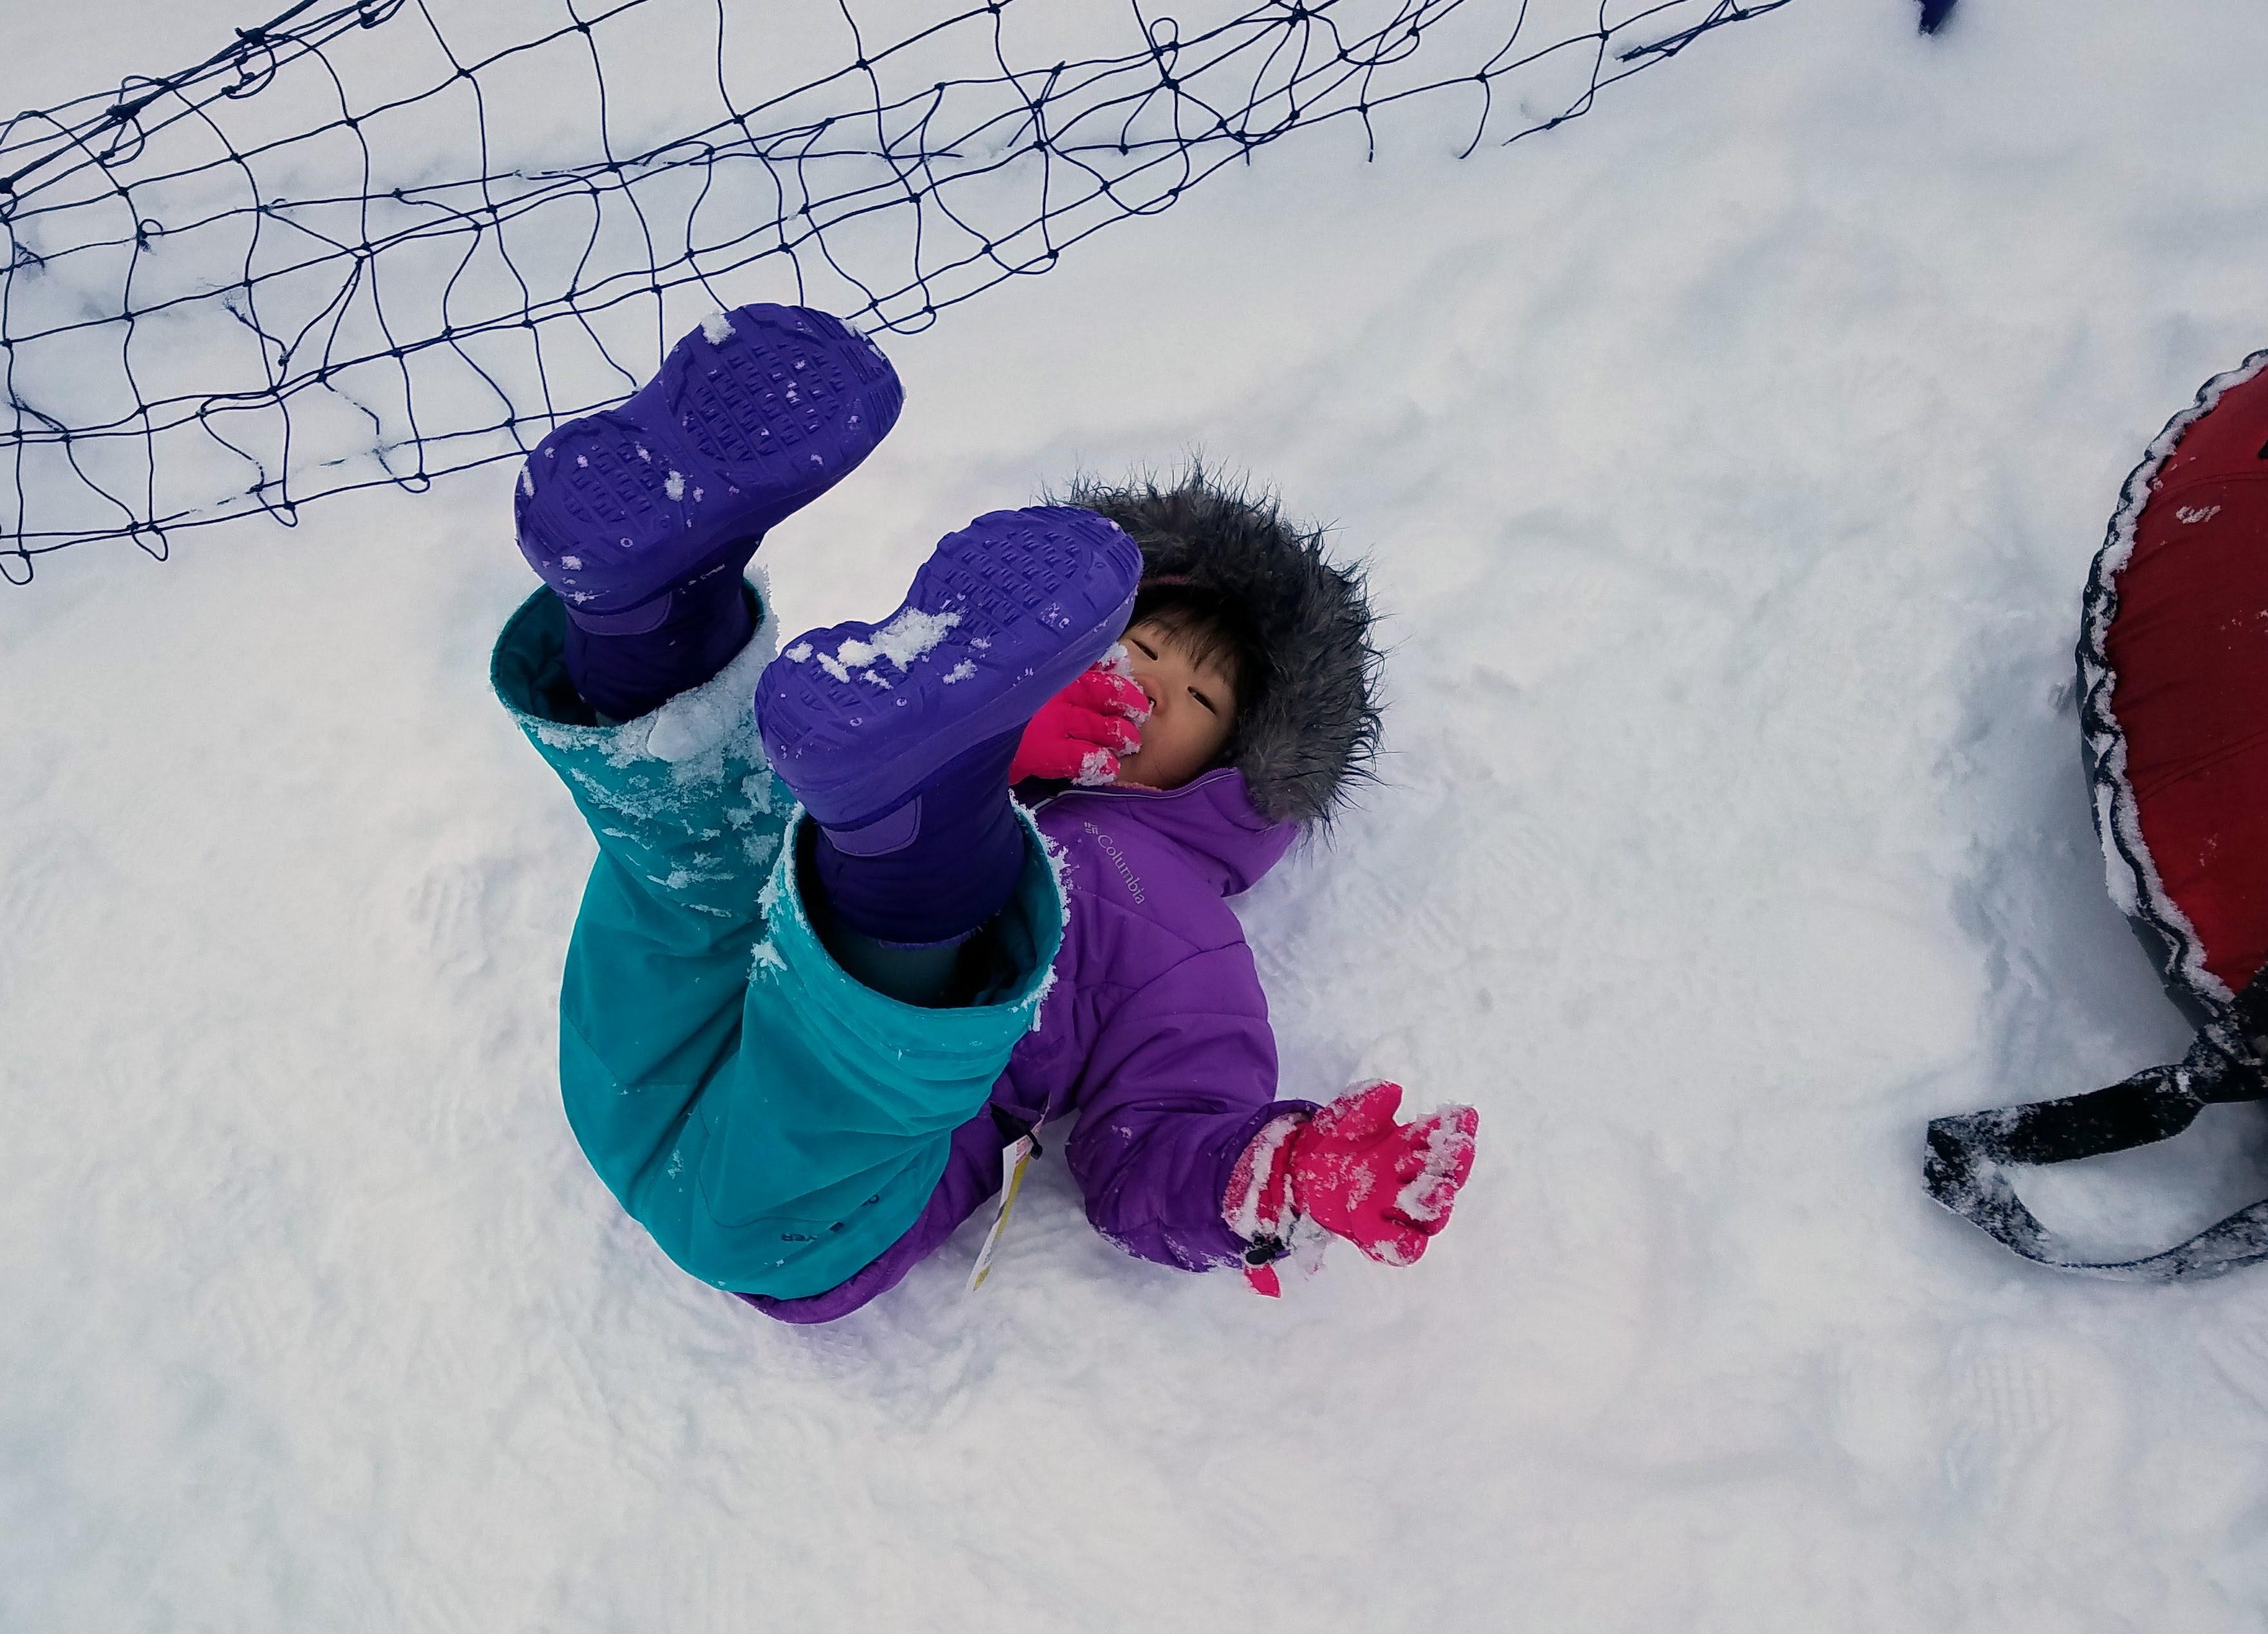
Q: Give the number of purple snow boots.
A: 2